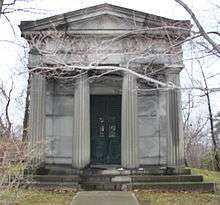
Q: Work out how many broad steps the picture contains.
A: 3